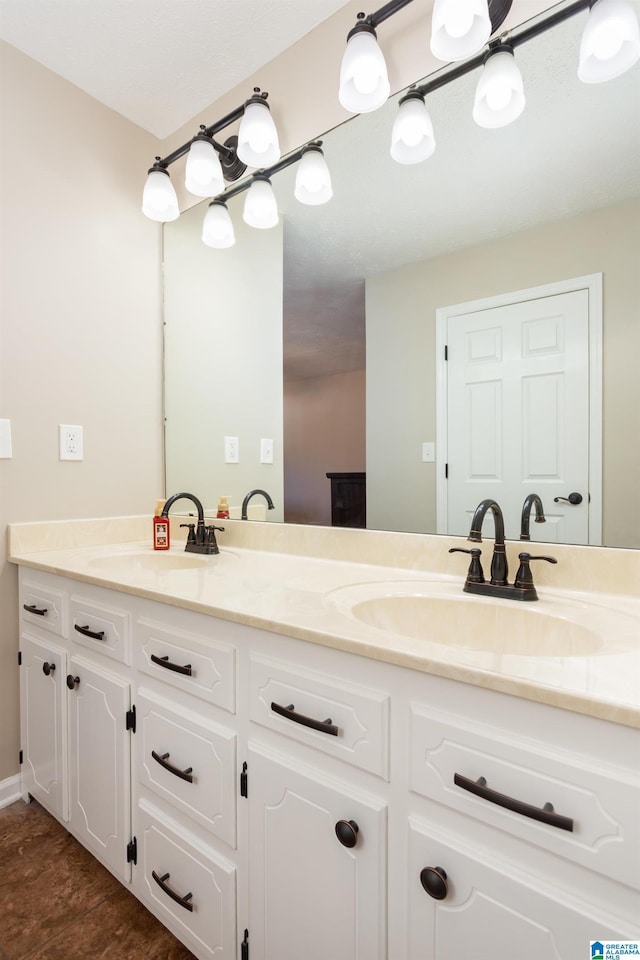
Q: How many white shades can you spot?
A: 11